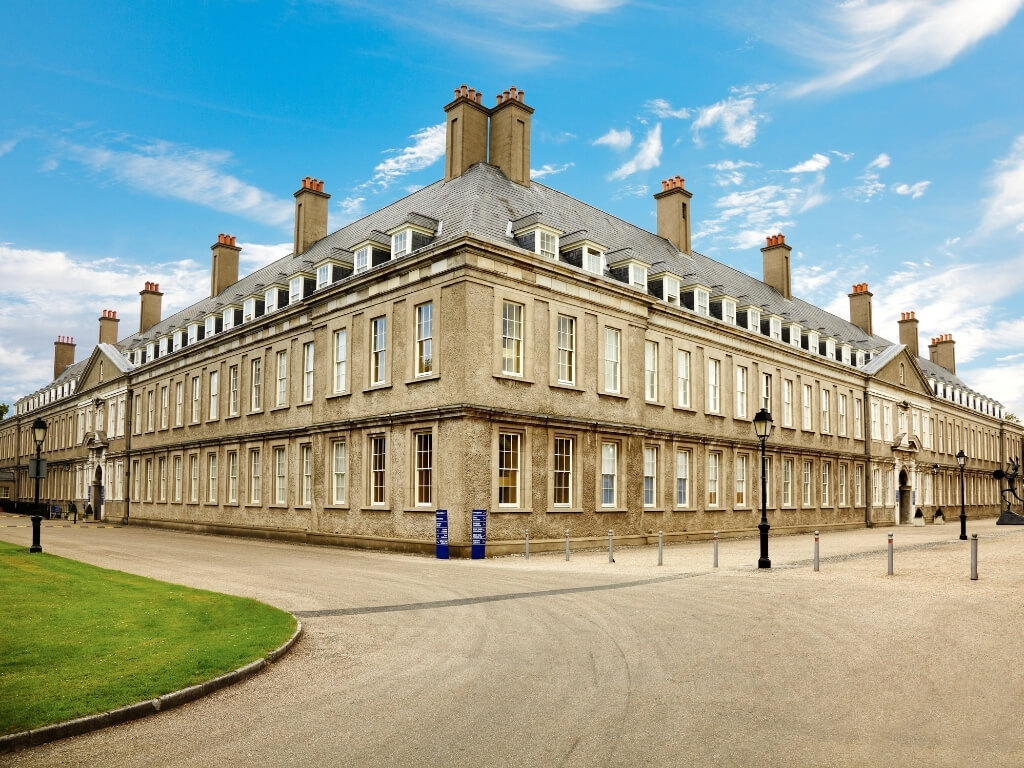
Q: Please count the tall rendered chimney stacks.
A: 12